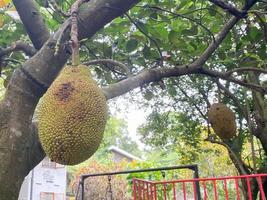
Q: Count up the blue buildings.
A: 0